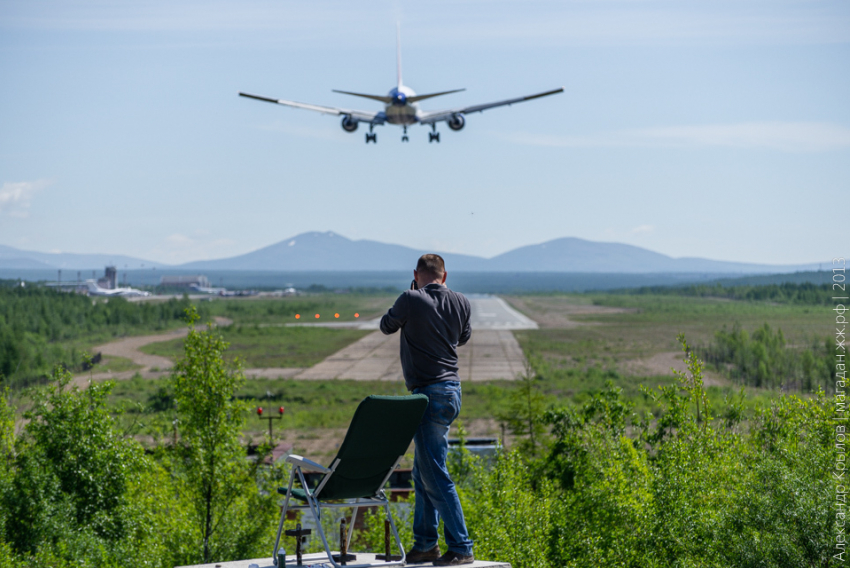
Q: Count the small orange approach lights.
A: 4